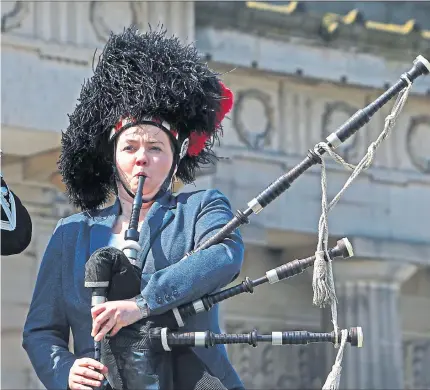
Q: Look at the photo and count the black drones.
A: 3